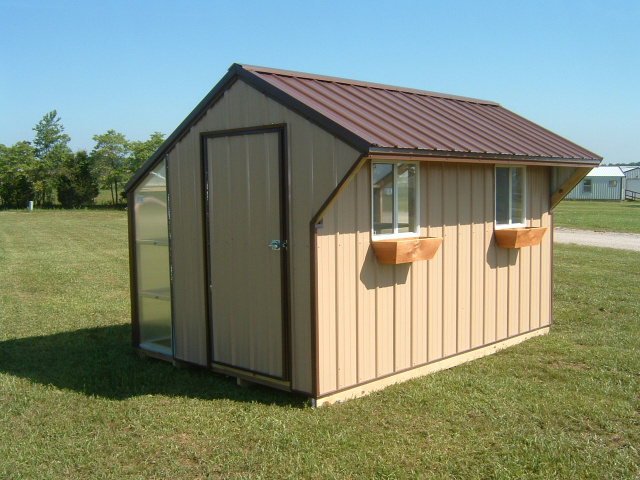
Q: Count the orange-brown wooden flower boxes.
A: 2